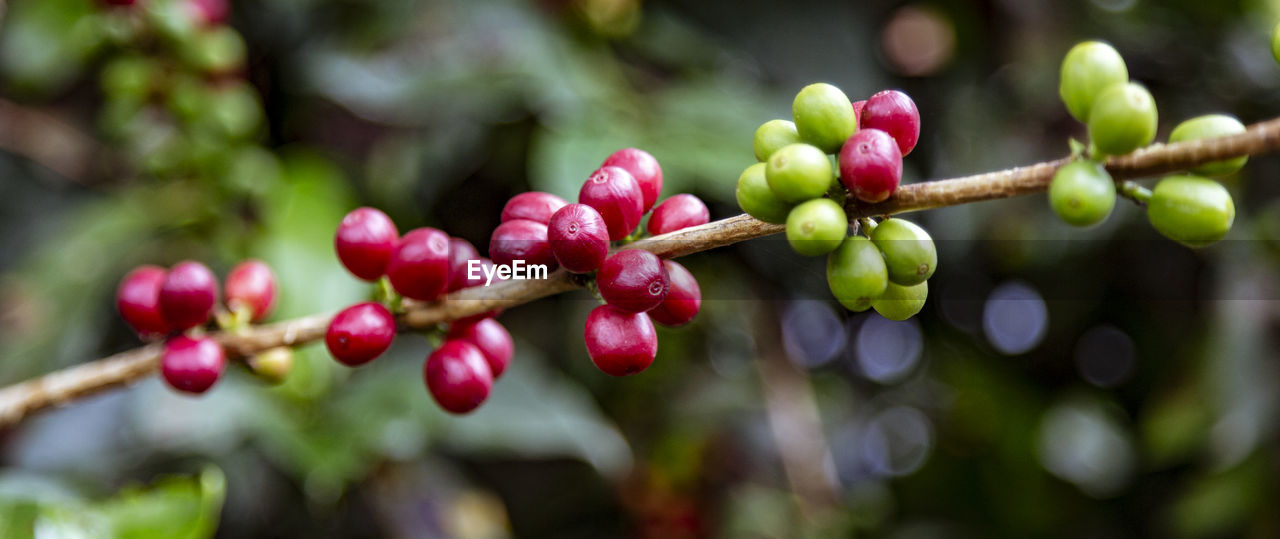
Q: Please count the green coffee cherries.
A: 13